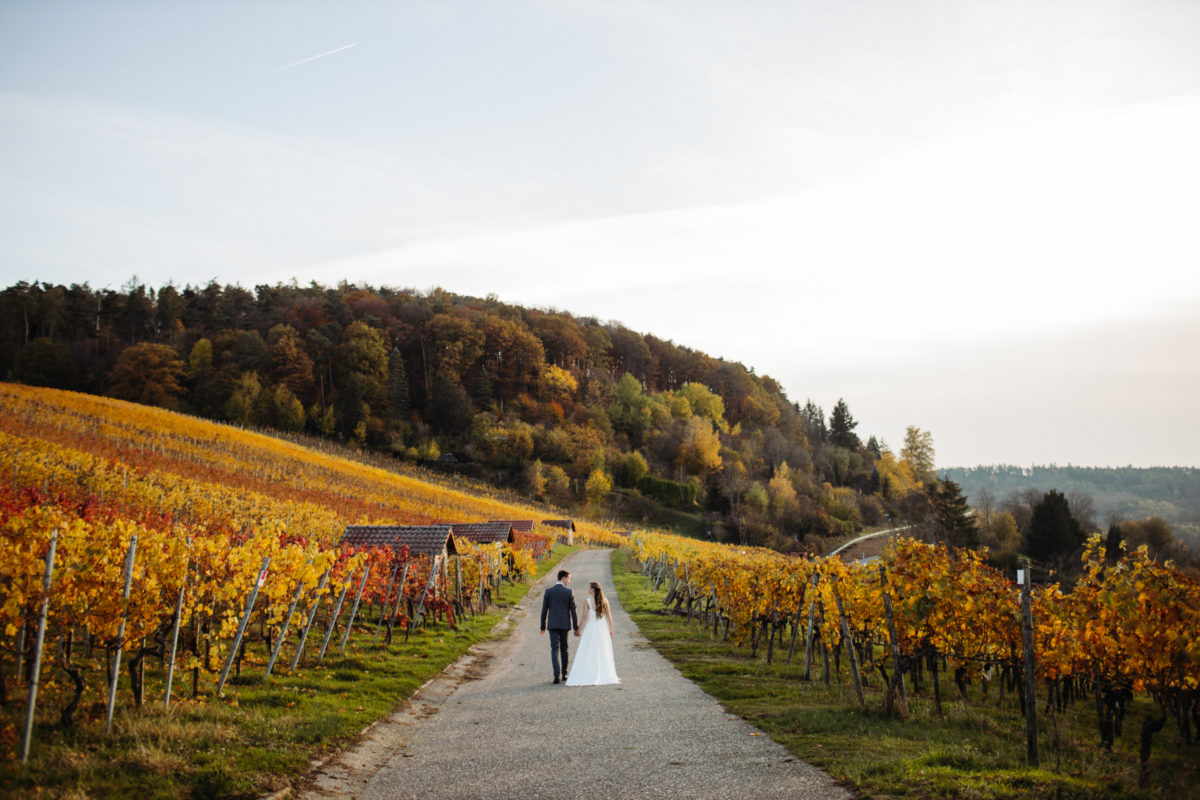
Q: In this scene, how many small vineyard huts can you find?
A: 4